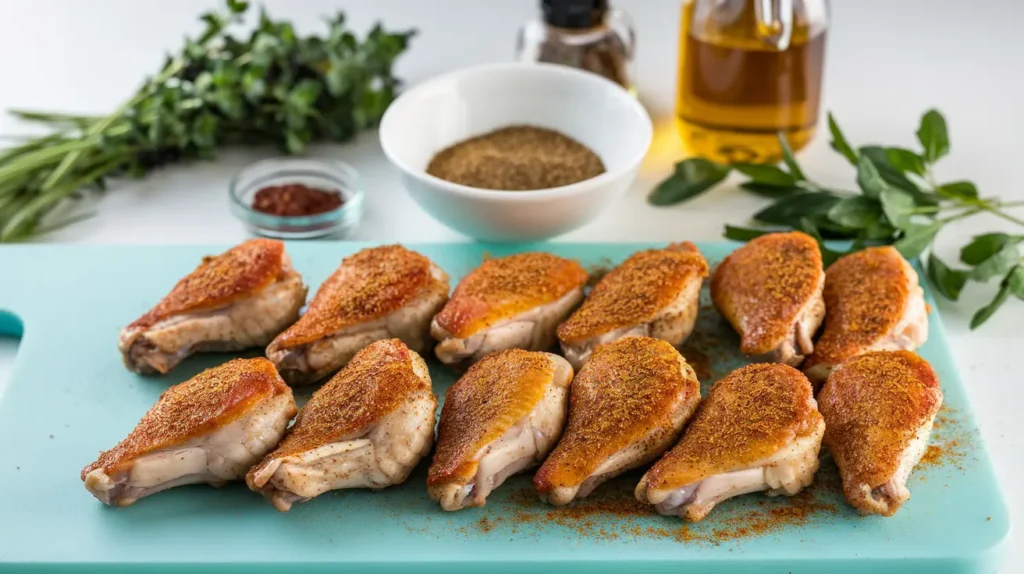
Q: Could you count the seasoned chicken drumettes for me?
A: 12